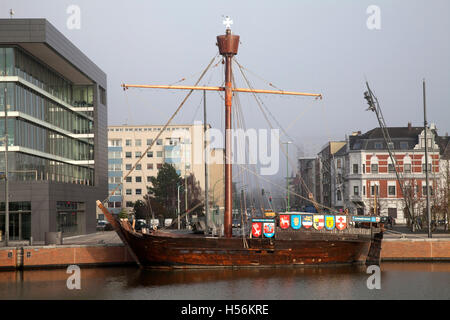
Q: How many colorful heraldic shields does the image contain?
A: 8